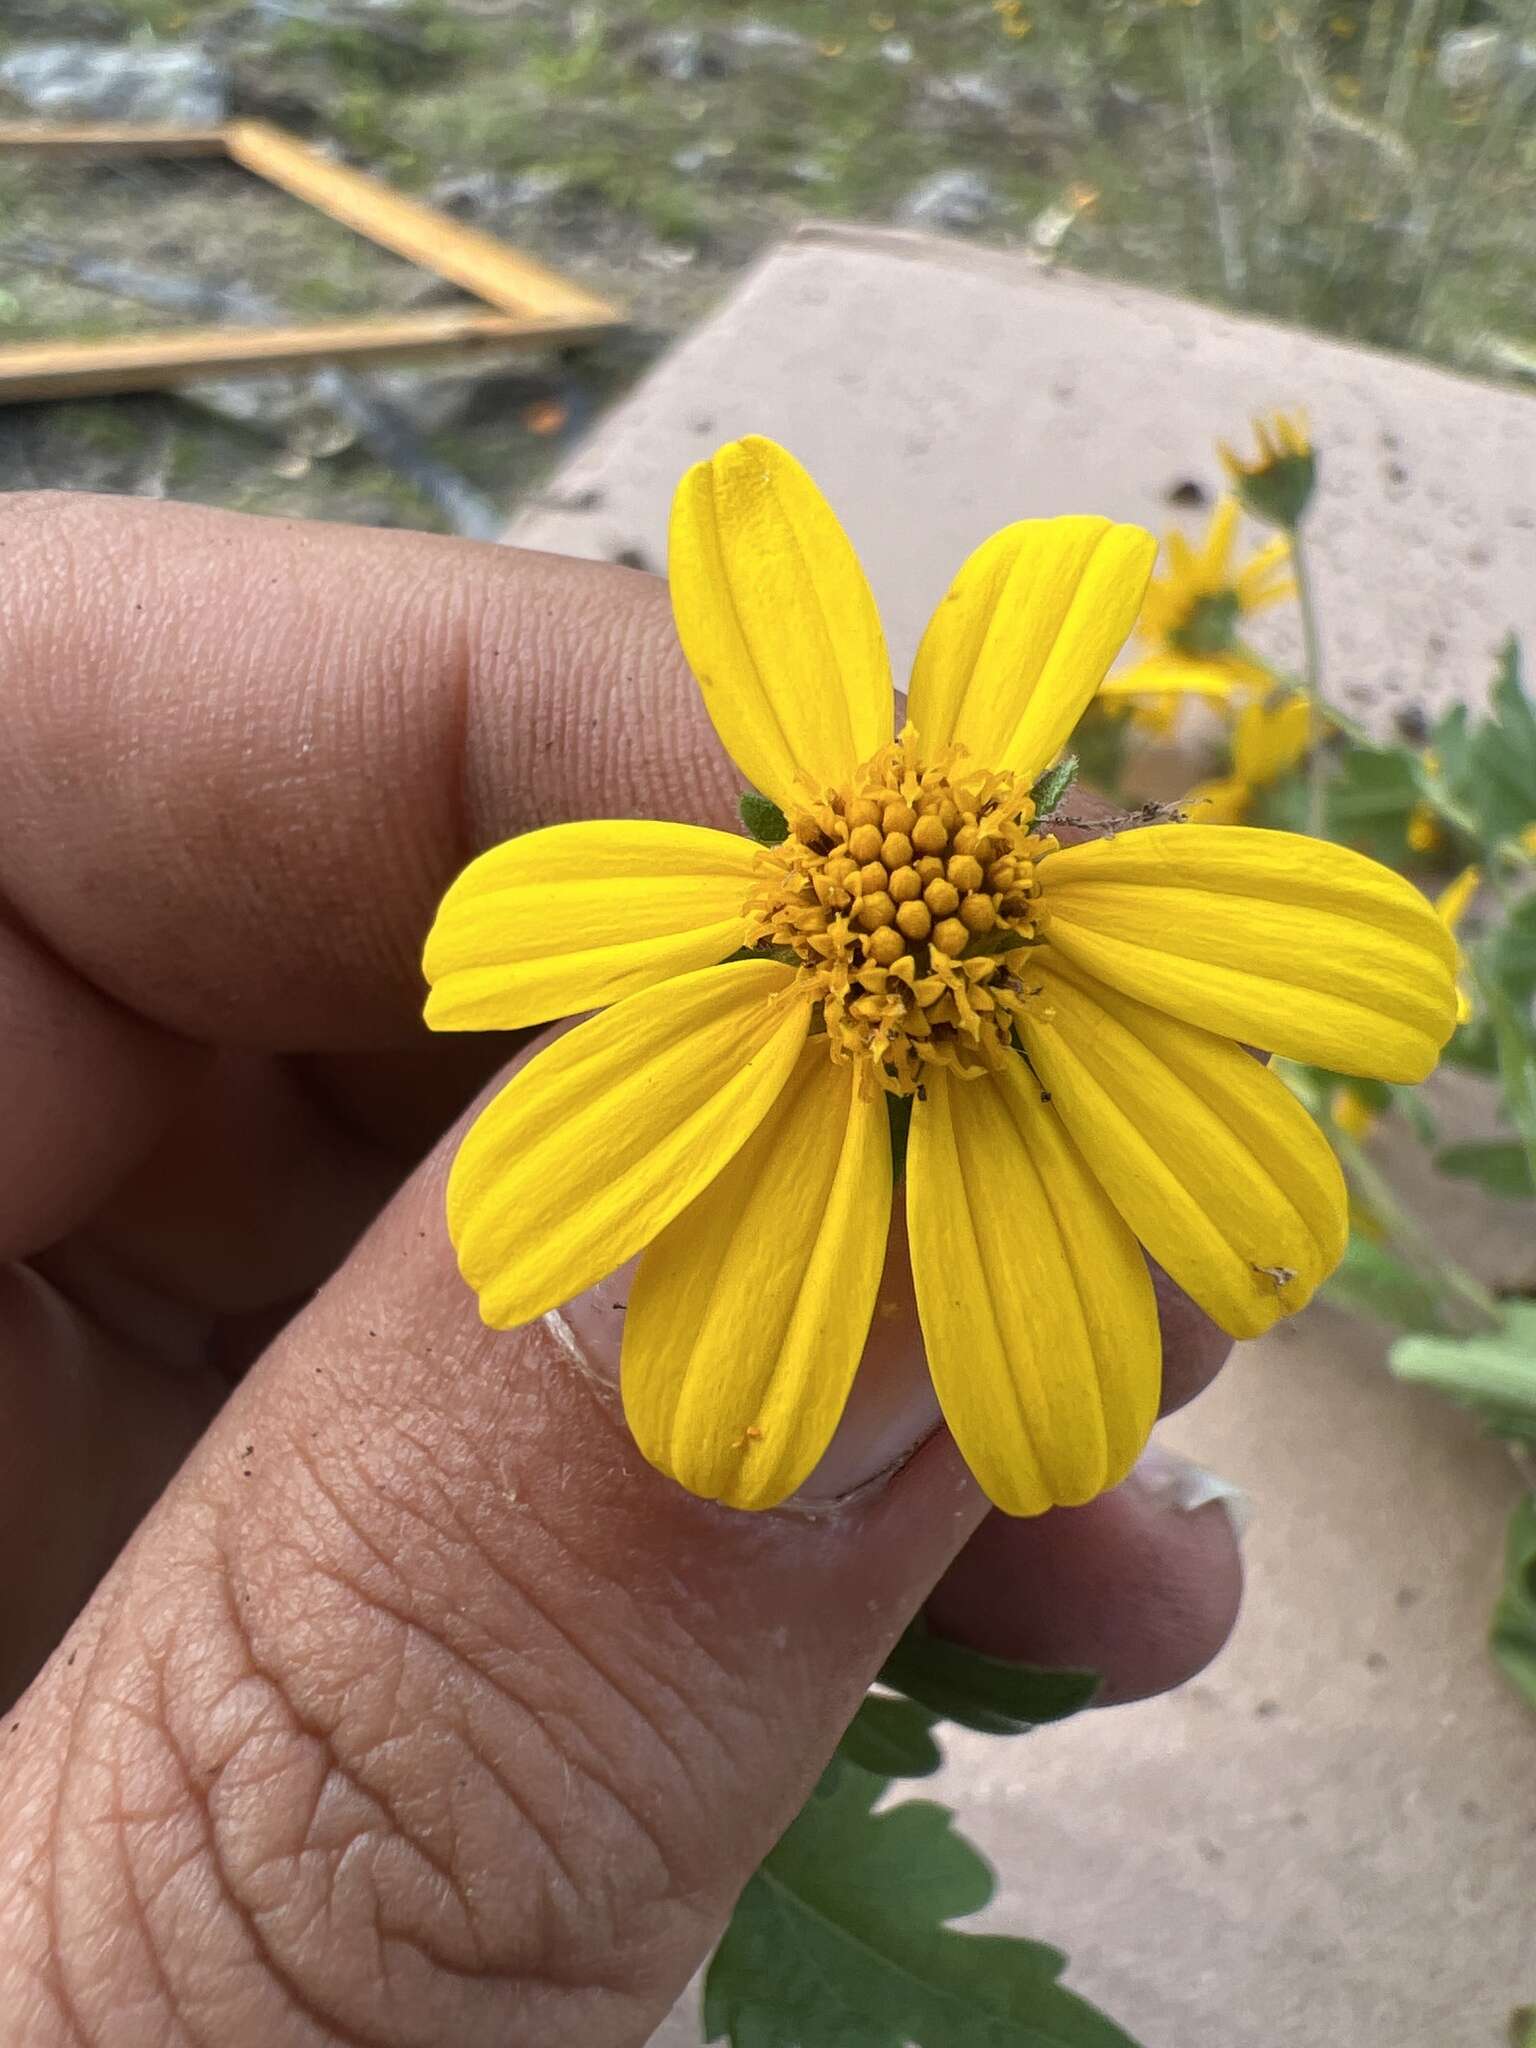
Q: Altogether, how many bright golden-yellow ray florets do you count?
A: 8